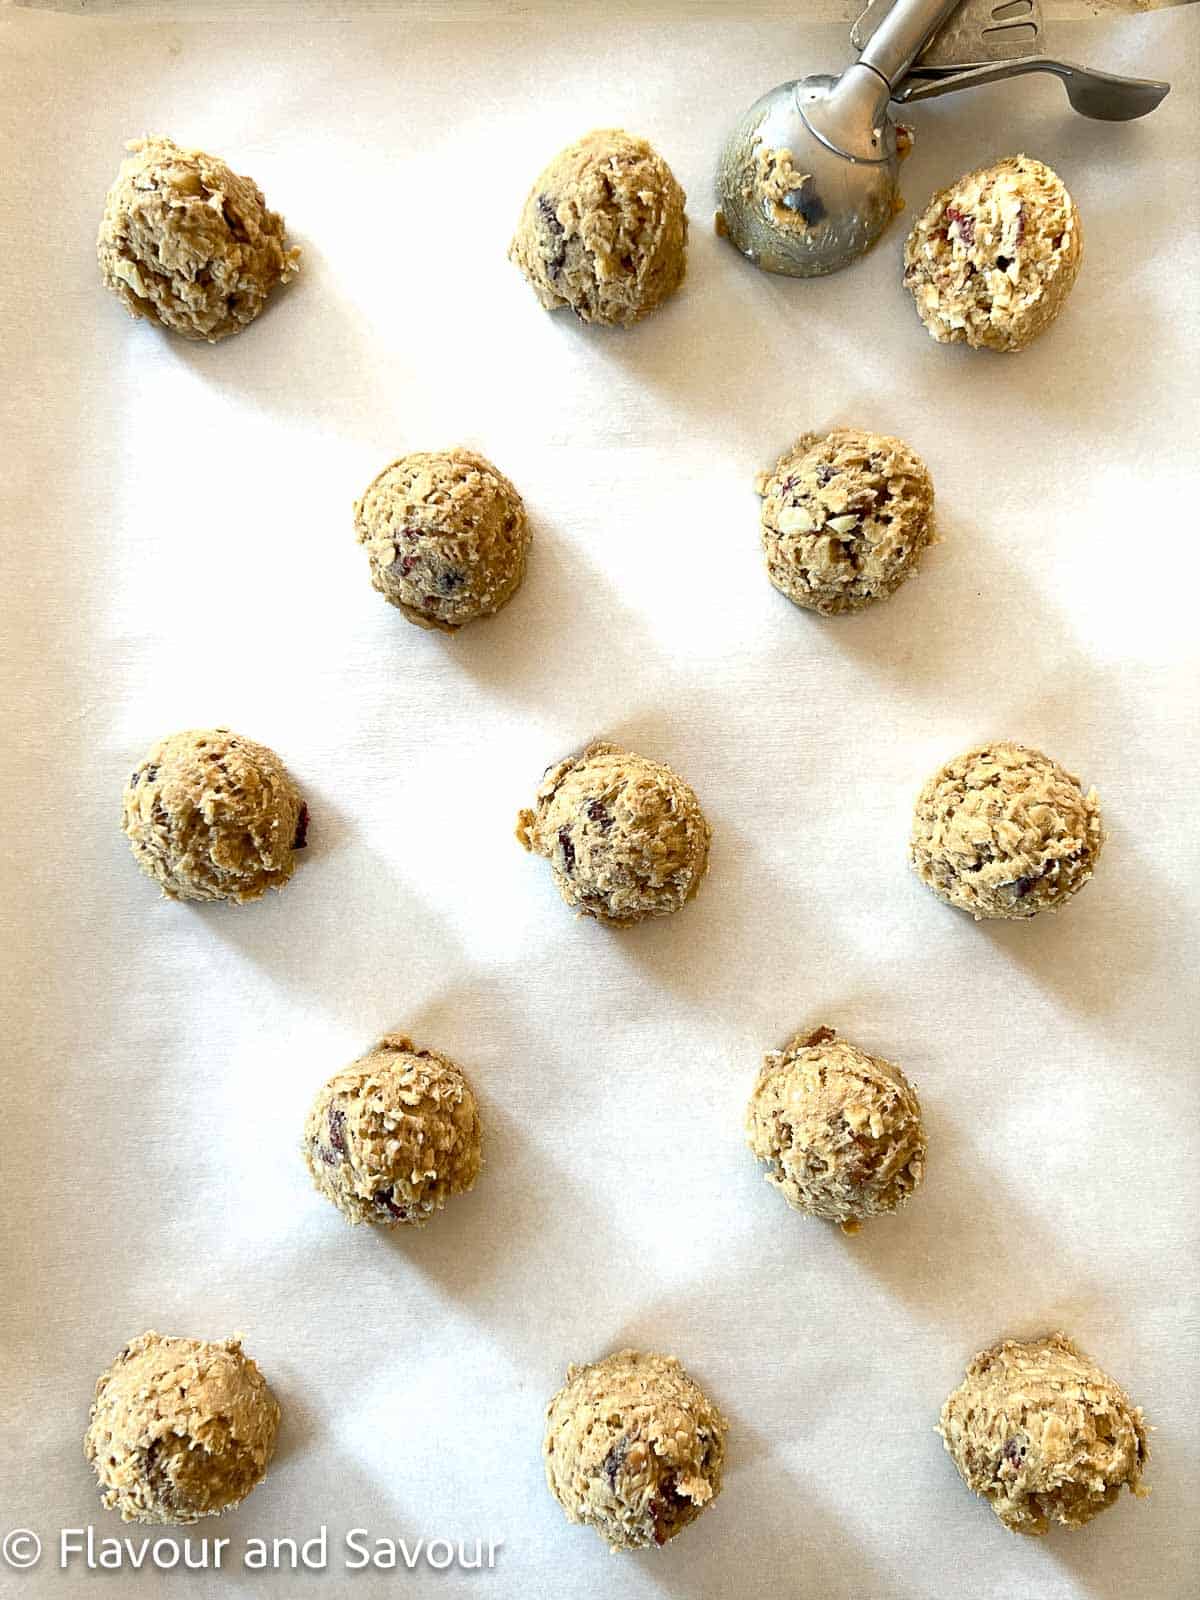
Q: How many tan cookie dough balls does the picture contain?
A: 13